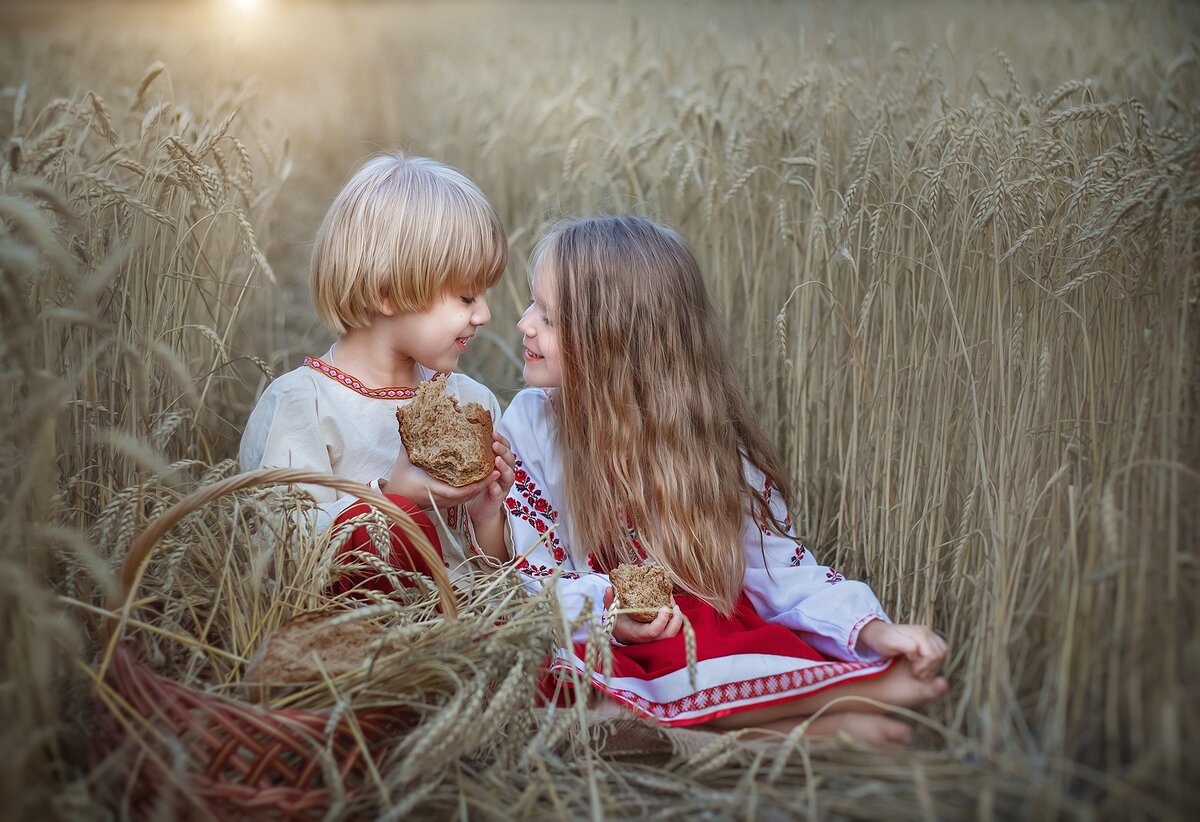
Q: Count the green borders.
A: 0